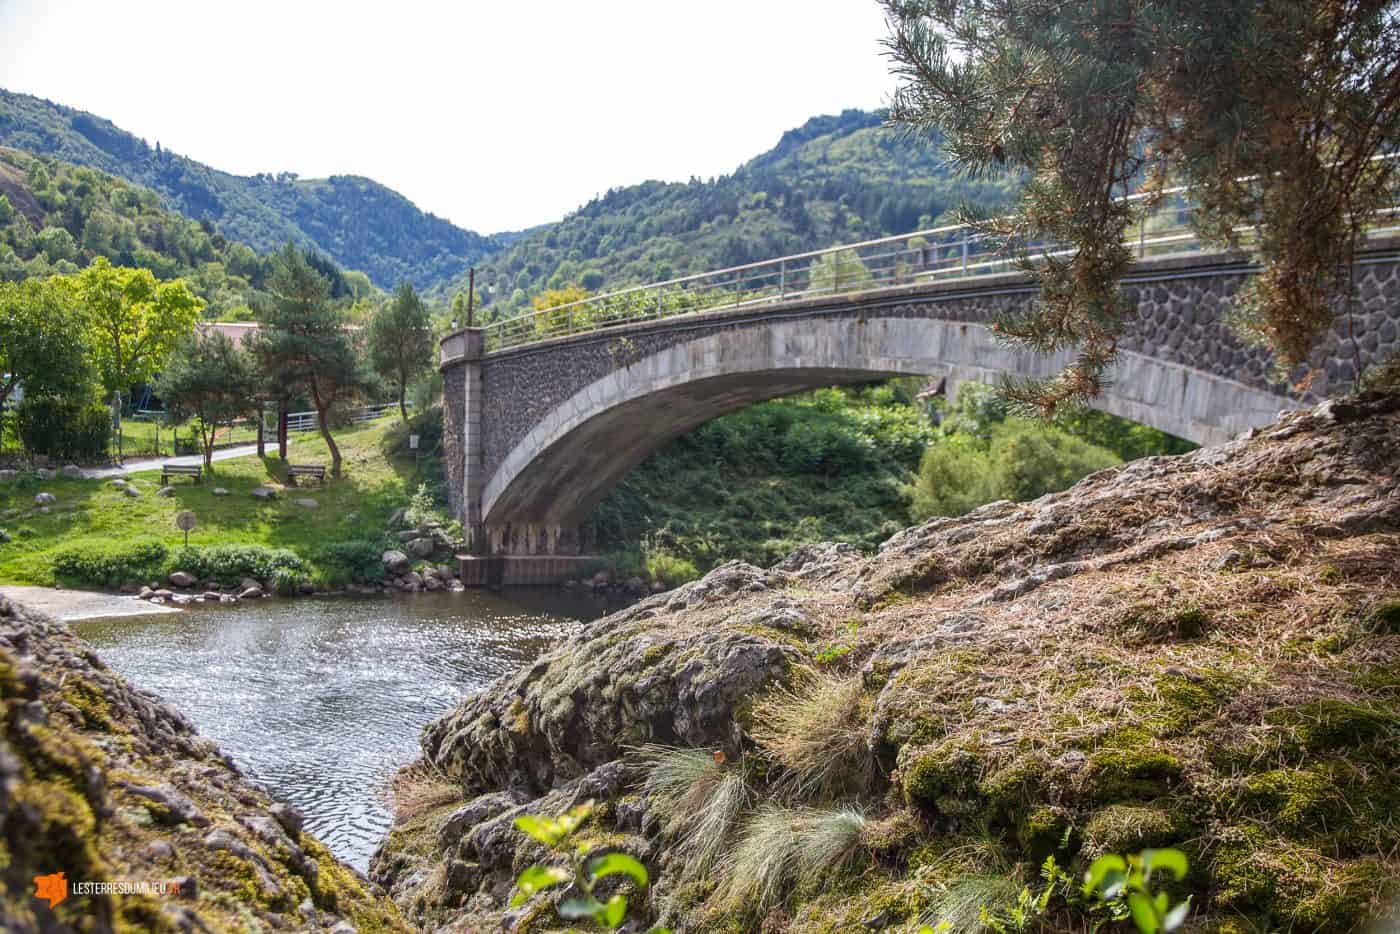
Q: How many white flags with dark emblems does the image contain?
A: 0